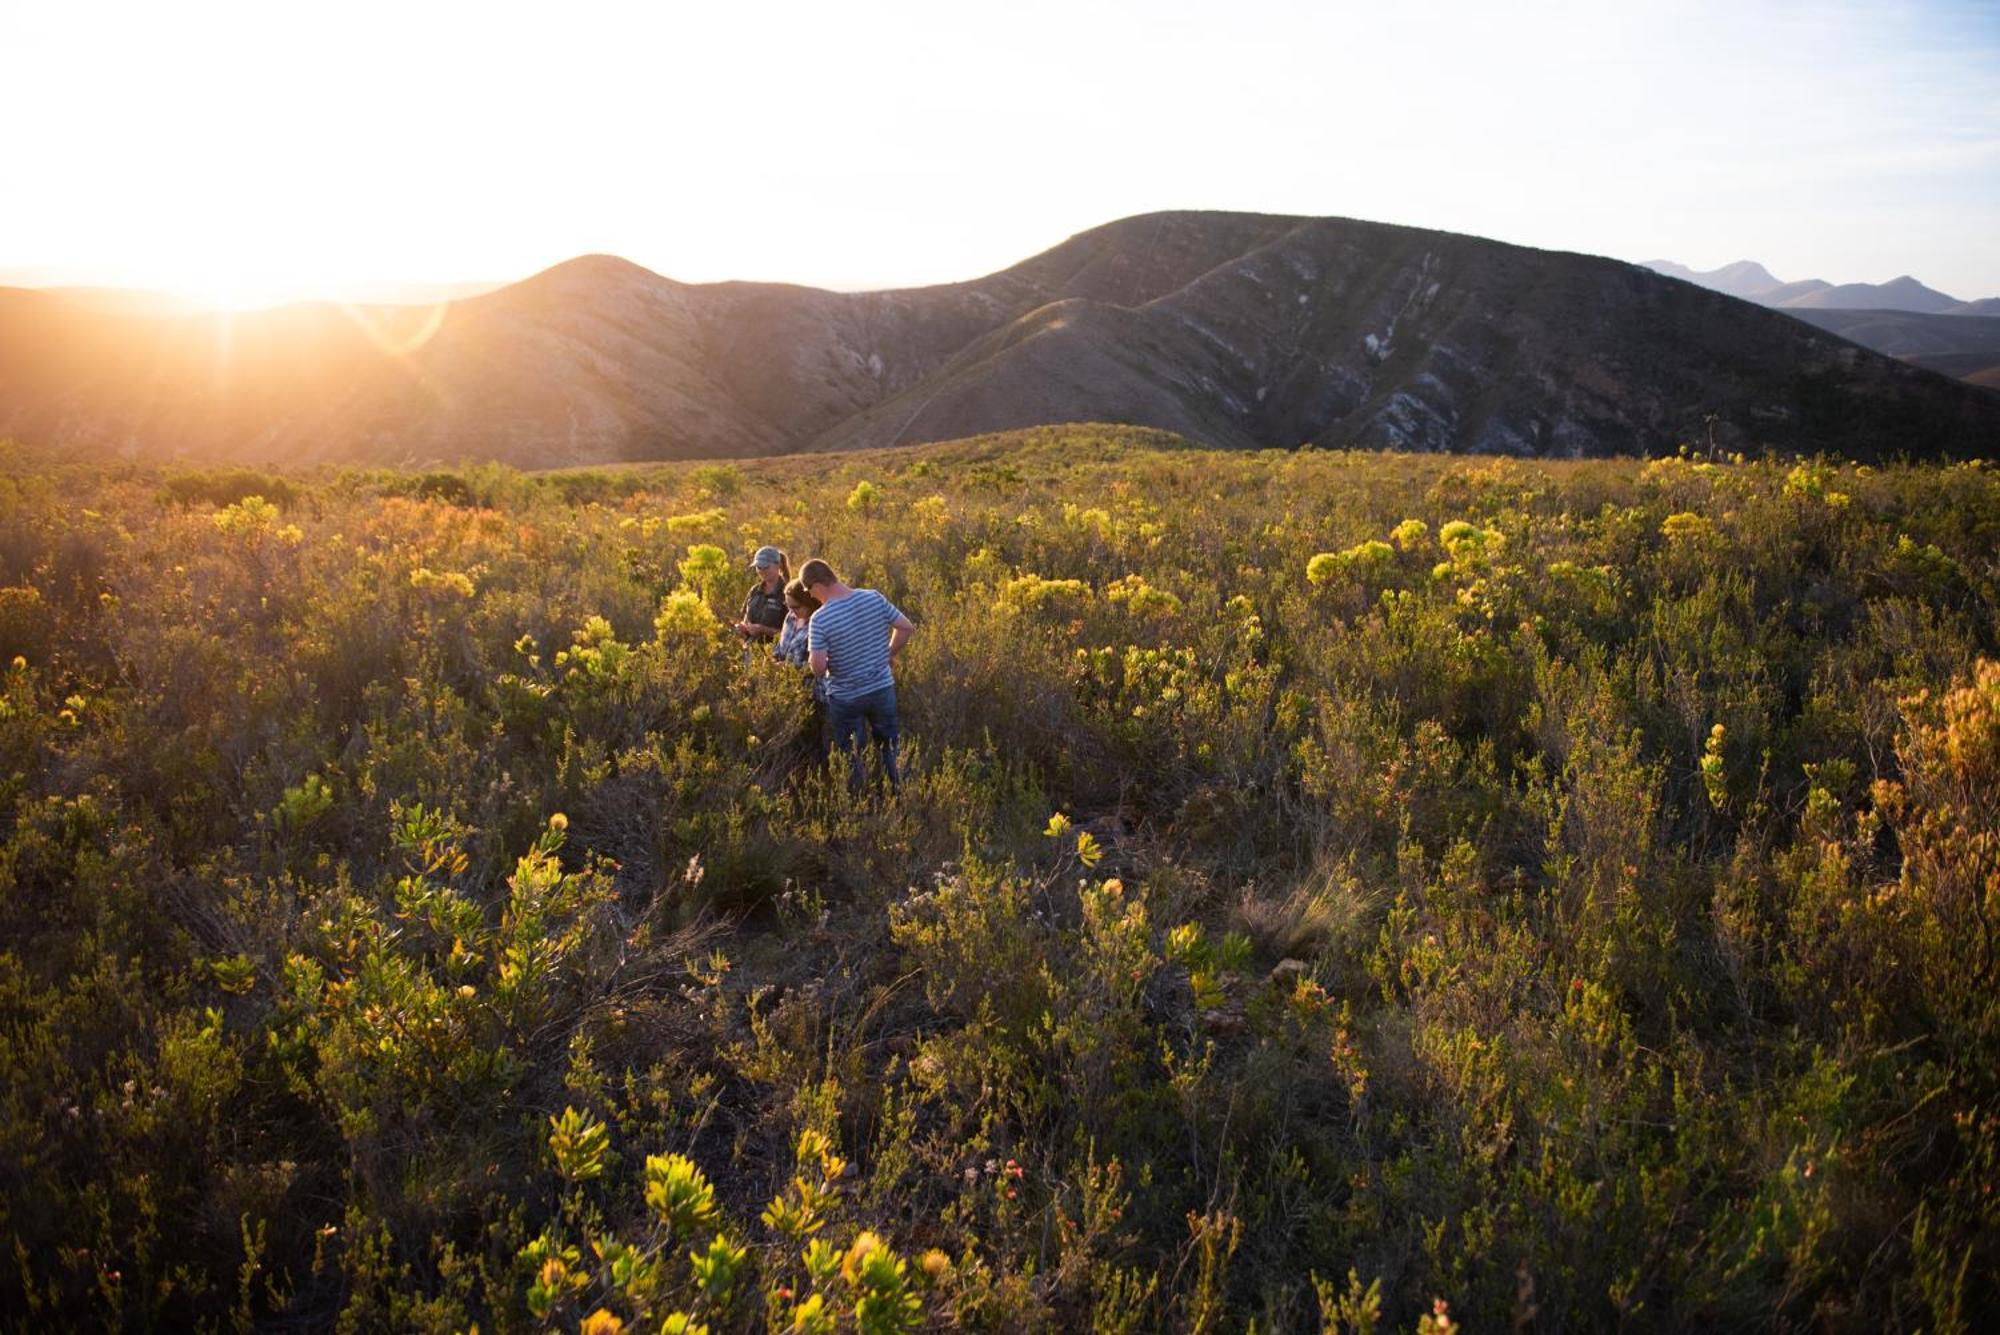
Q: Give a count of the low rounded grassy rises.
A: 1